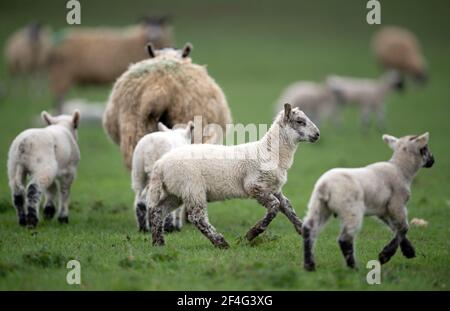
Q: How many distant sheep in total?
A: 5